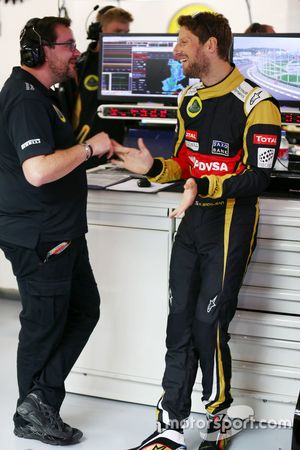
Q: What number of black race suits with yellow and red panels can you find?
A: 1